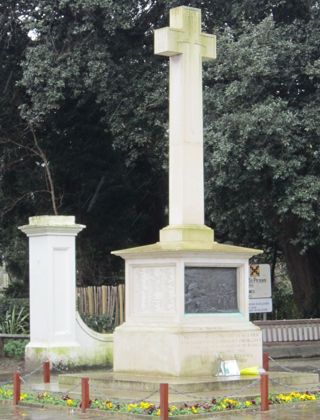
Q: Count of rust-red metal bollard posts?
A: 6